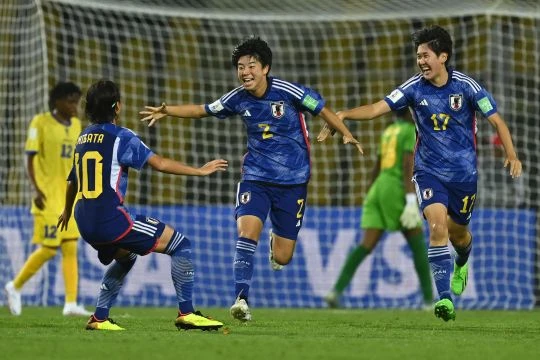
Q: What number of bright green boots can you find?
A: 2